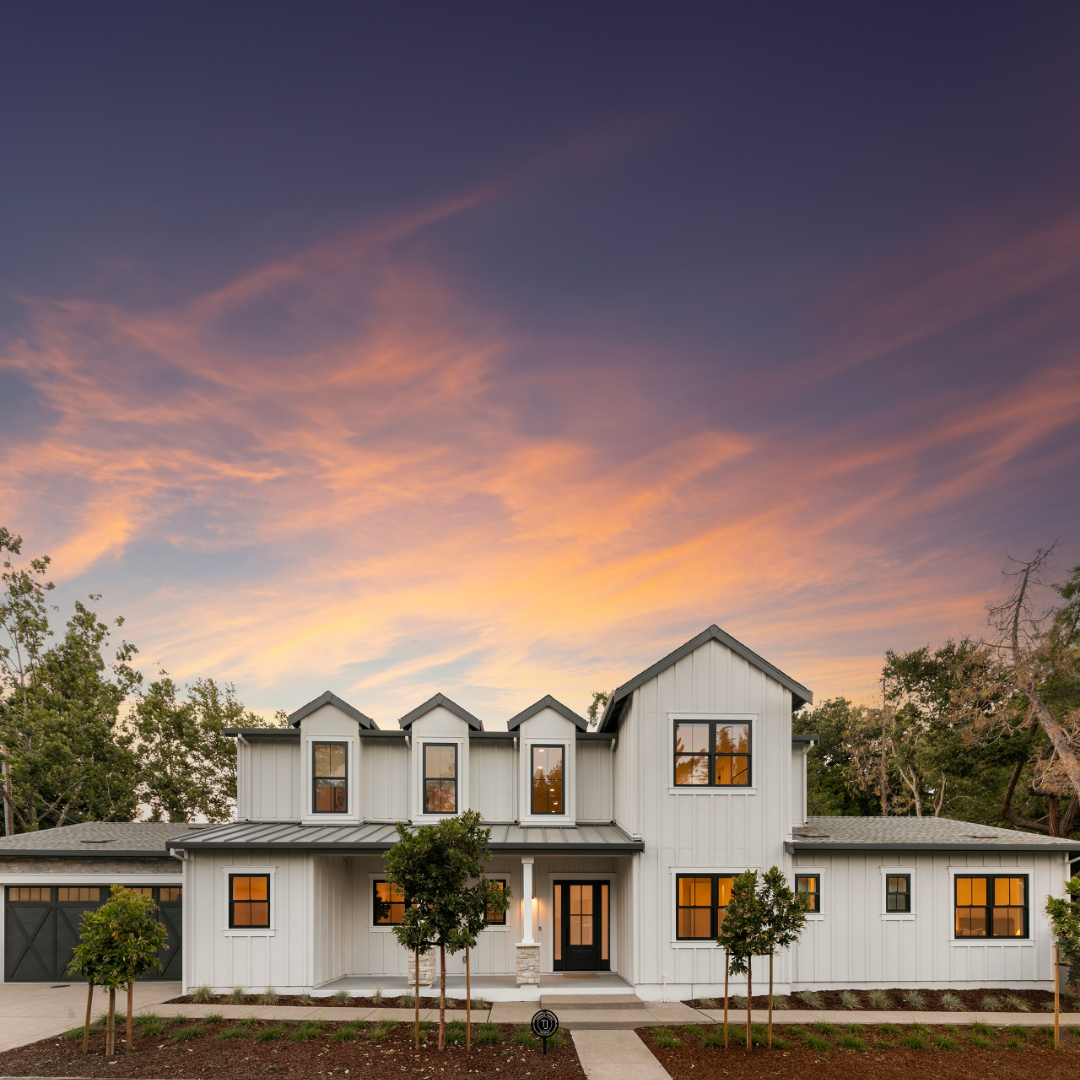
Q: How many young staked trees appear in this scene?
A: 4